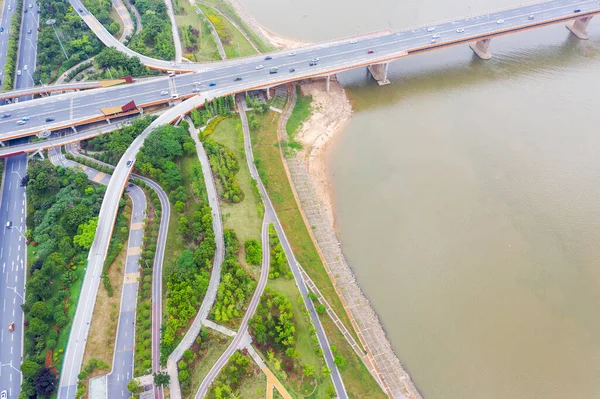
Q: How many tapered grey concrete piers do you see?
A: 3